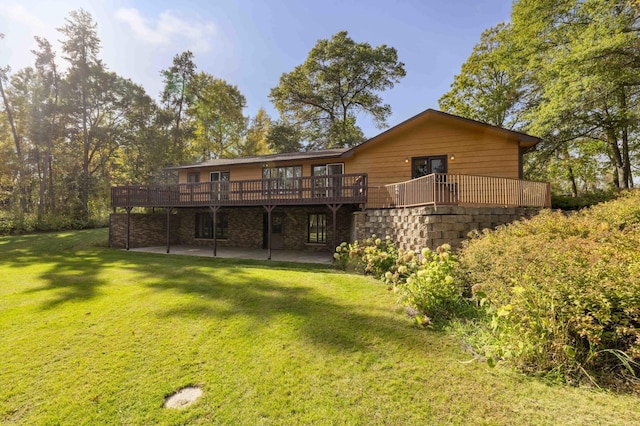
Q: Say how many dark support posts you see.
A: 5